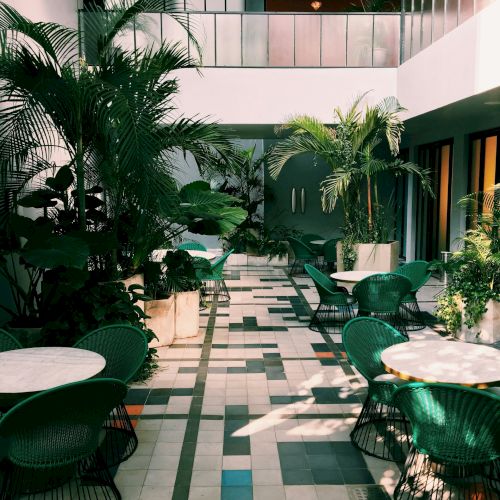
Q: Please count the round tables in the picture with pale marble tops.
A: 5